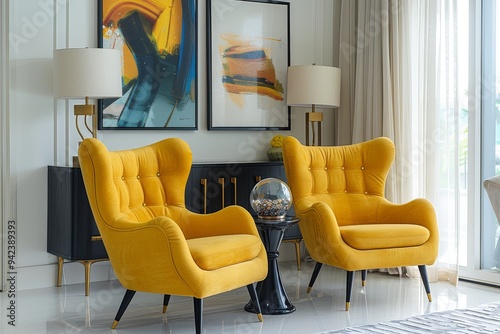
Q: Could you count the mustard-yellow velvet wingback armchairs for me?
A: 2